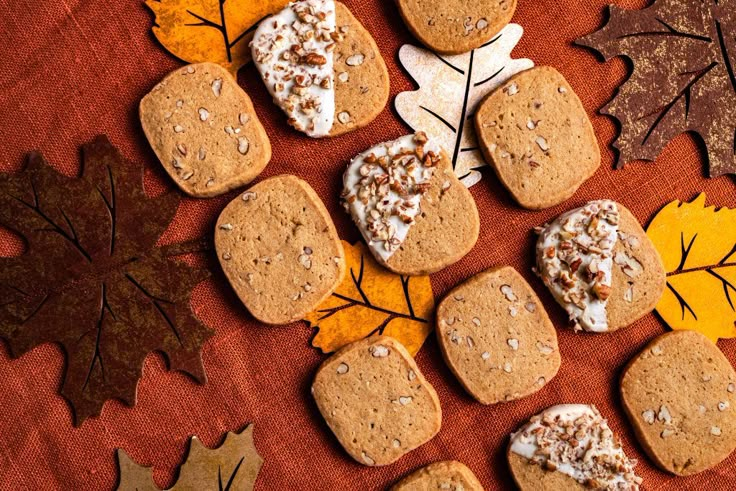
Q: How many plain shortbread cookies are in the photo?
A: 8